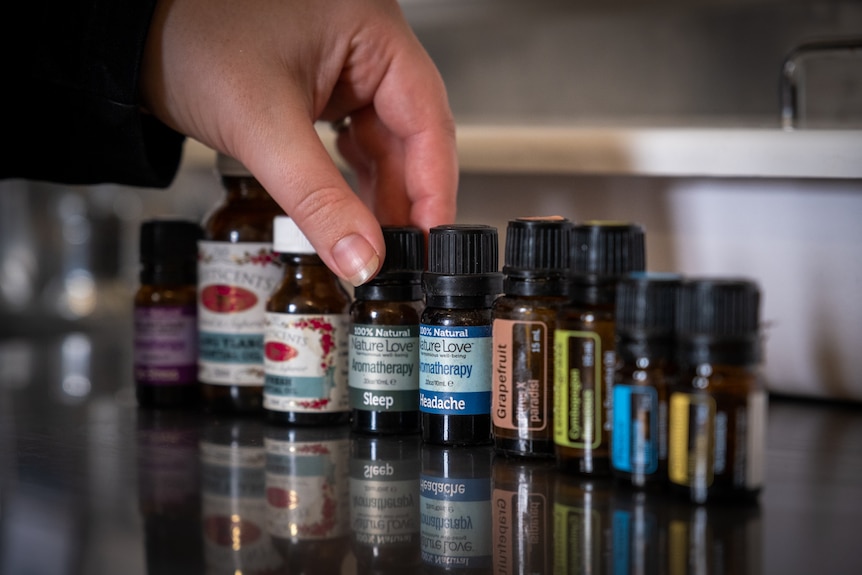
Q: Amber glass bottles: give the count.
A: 9